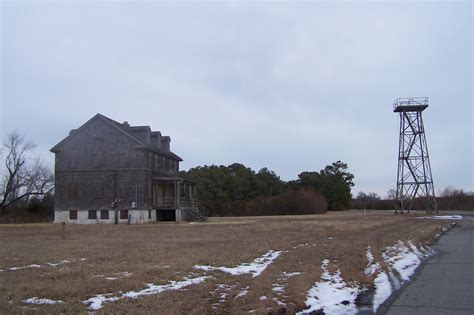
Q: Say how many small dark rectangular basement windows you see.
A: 4